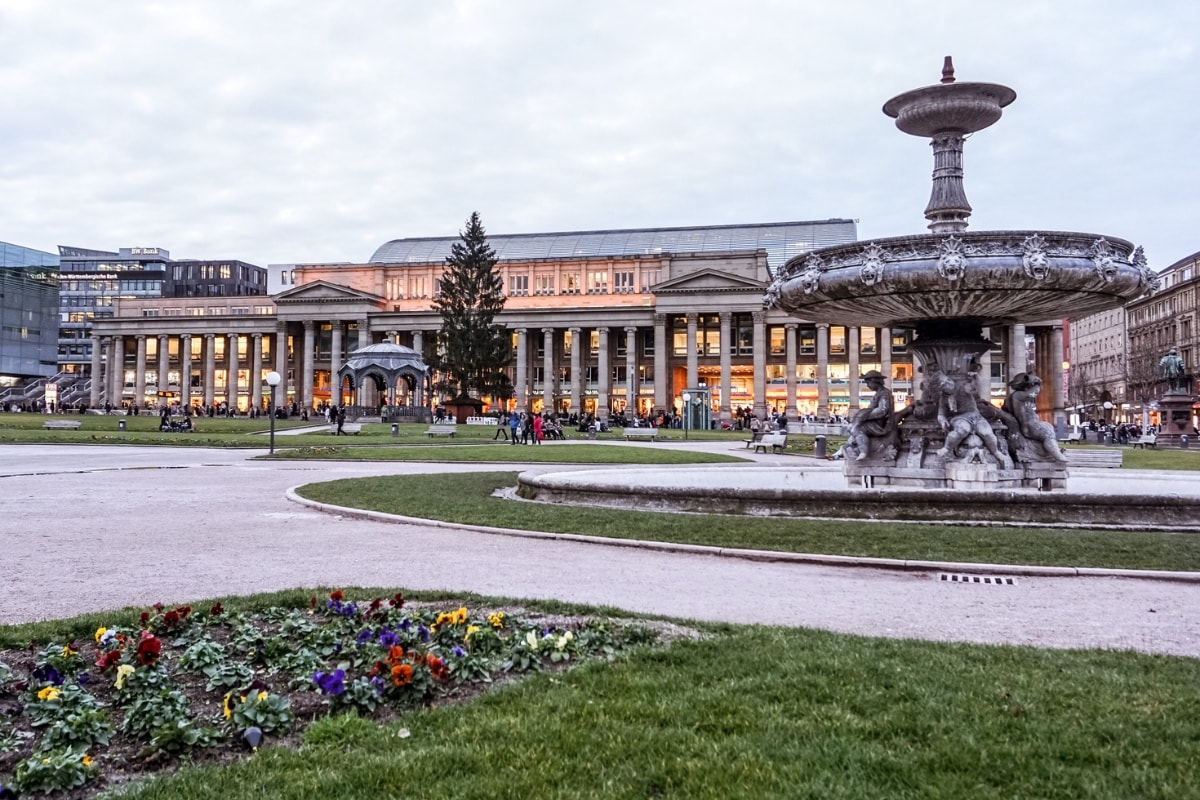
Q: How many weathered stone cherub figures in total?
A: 3